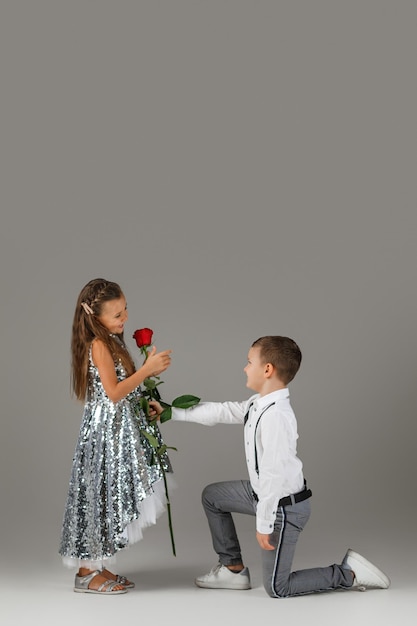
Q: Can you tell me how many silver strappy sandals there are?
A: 2